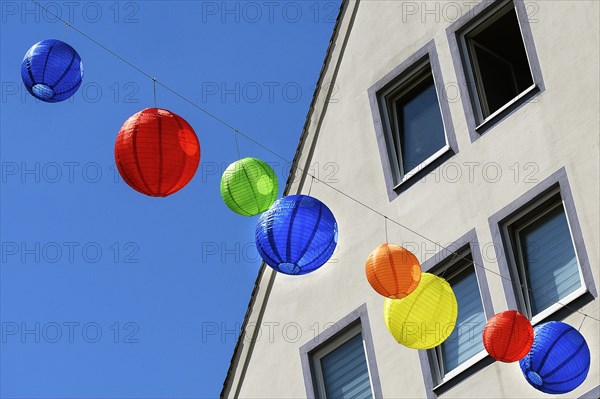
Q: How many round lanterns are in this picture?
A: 8